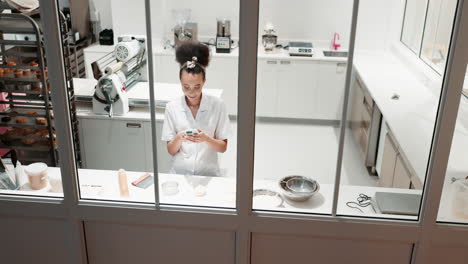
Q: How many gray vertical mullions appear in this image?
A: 5